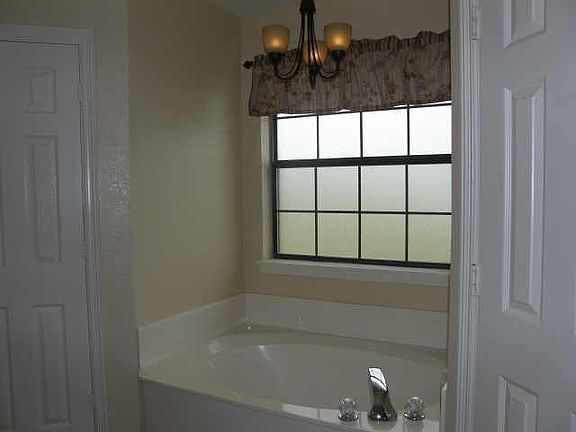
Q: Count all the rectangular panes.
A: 12